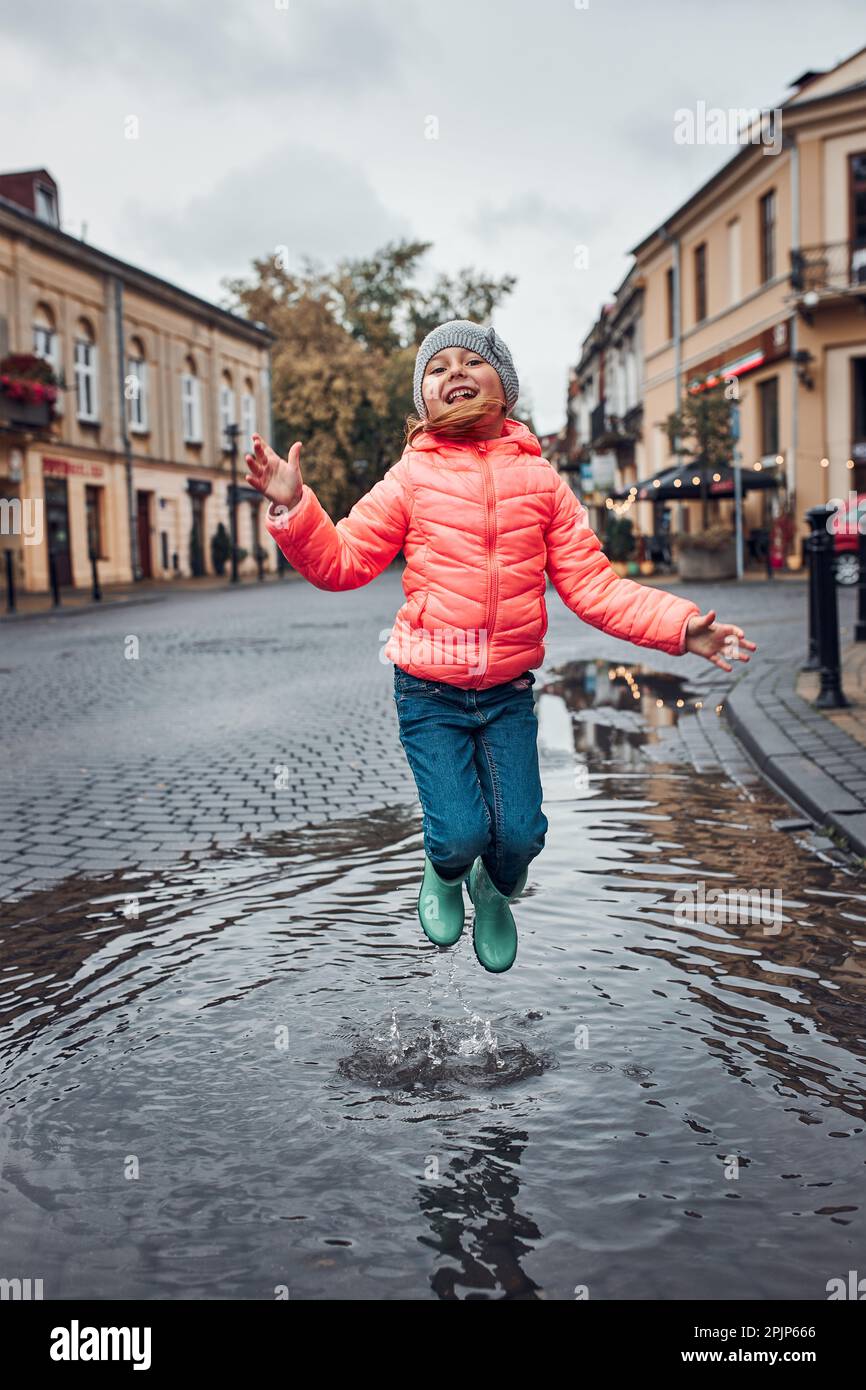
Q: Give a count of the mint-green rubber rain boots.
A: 2